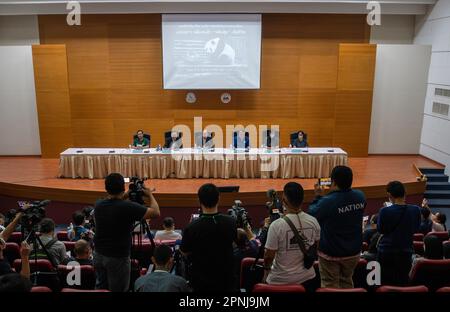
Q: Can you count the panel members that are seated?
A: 6